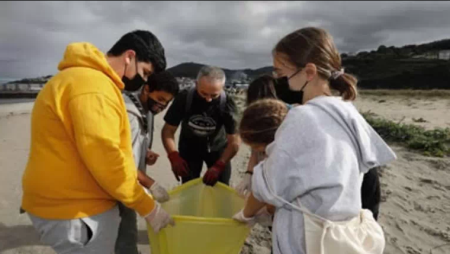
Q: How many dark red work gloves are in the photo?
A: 2